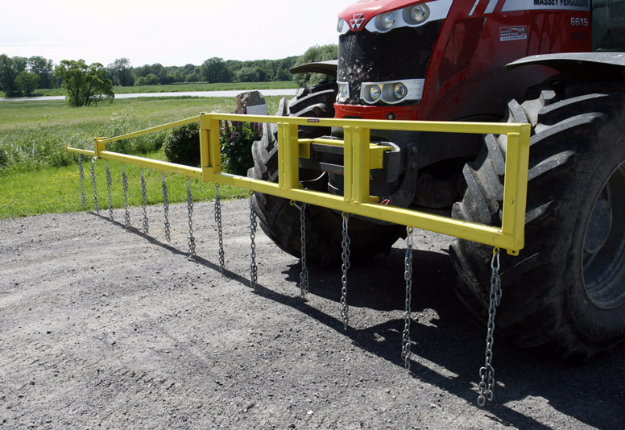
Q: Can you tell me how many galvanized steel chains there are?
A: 13